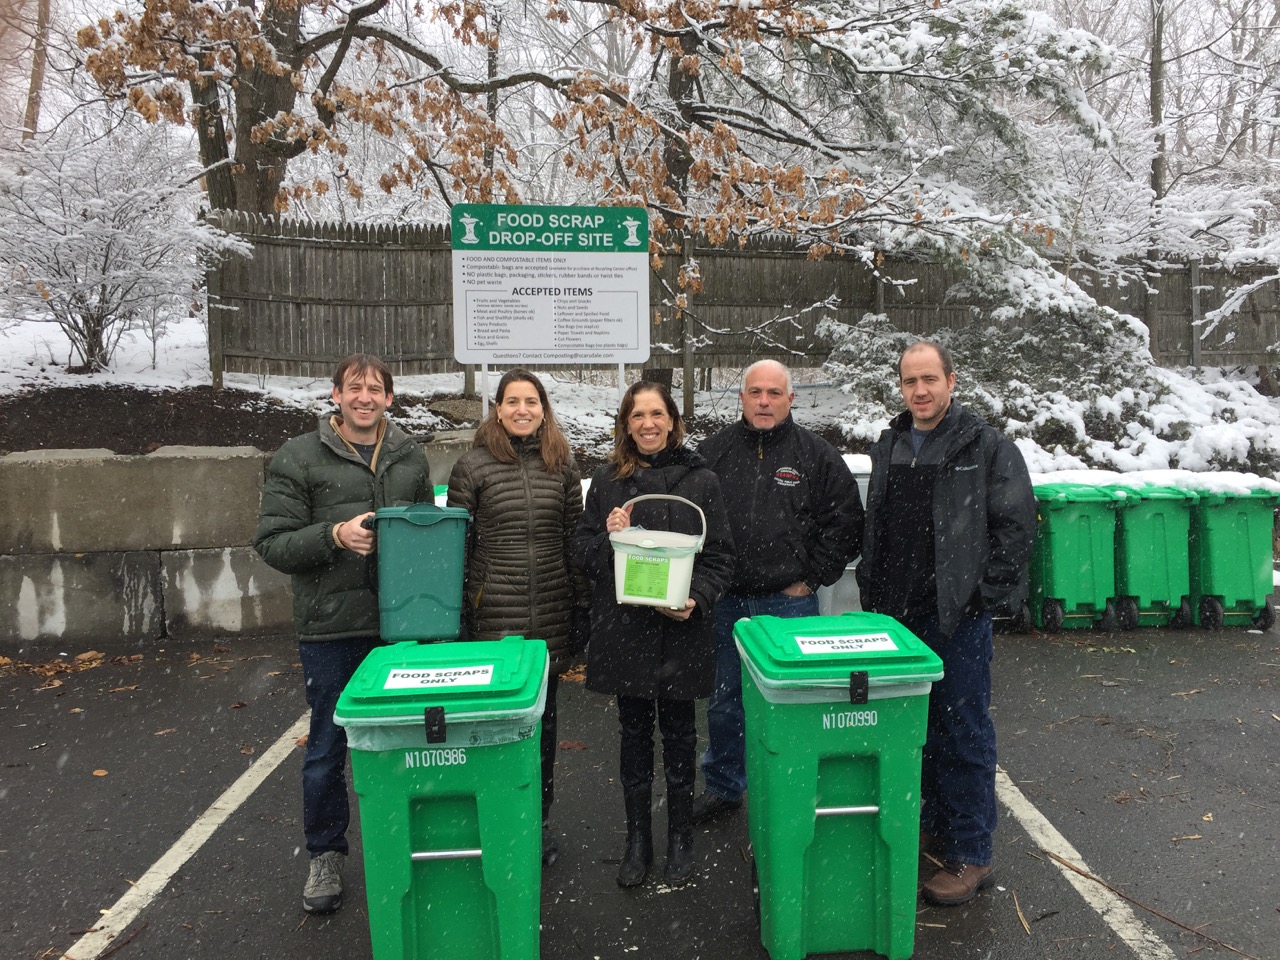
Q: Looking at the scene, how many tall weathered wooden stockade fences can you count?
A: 1